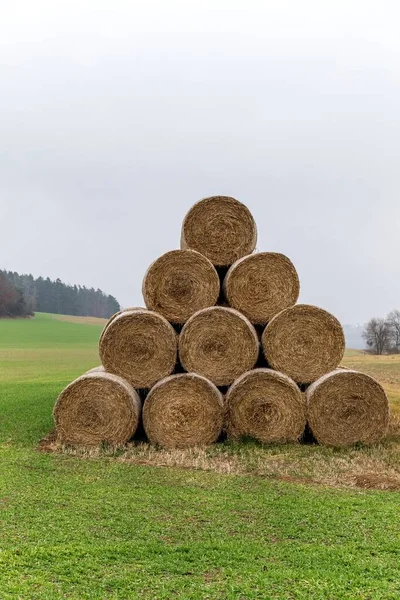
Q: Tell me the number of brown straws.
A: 10